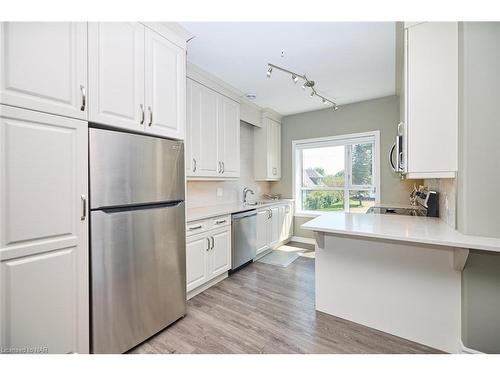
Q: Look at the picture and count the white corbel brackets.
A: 2